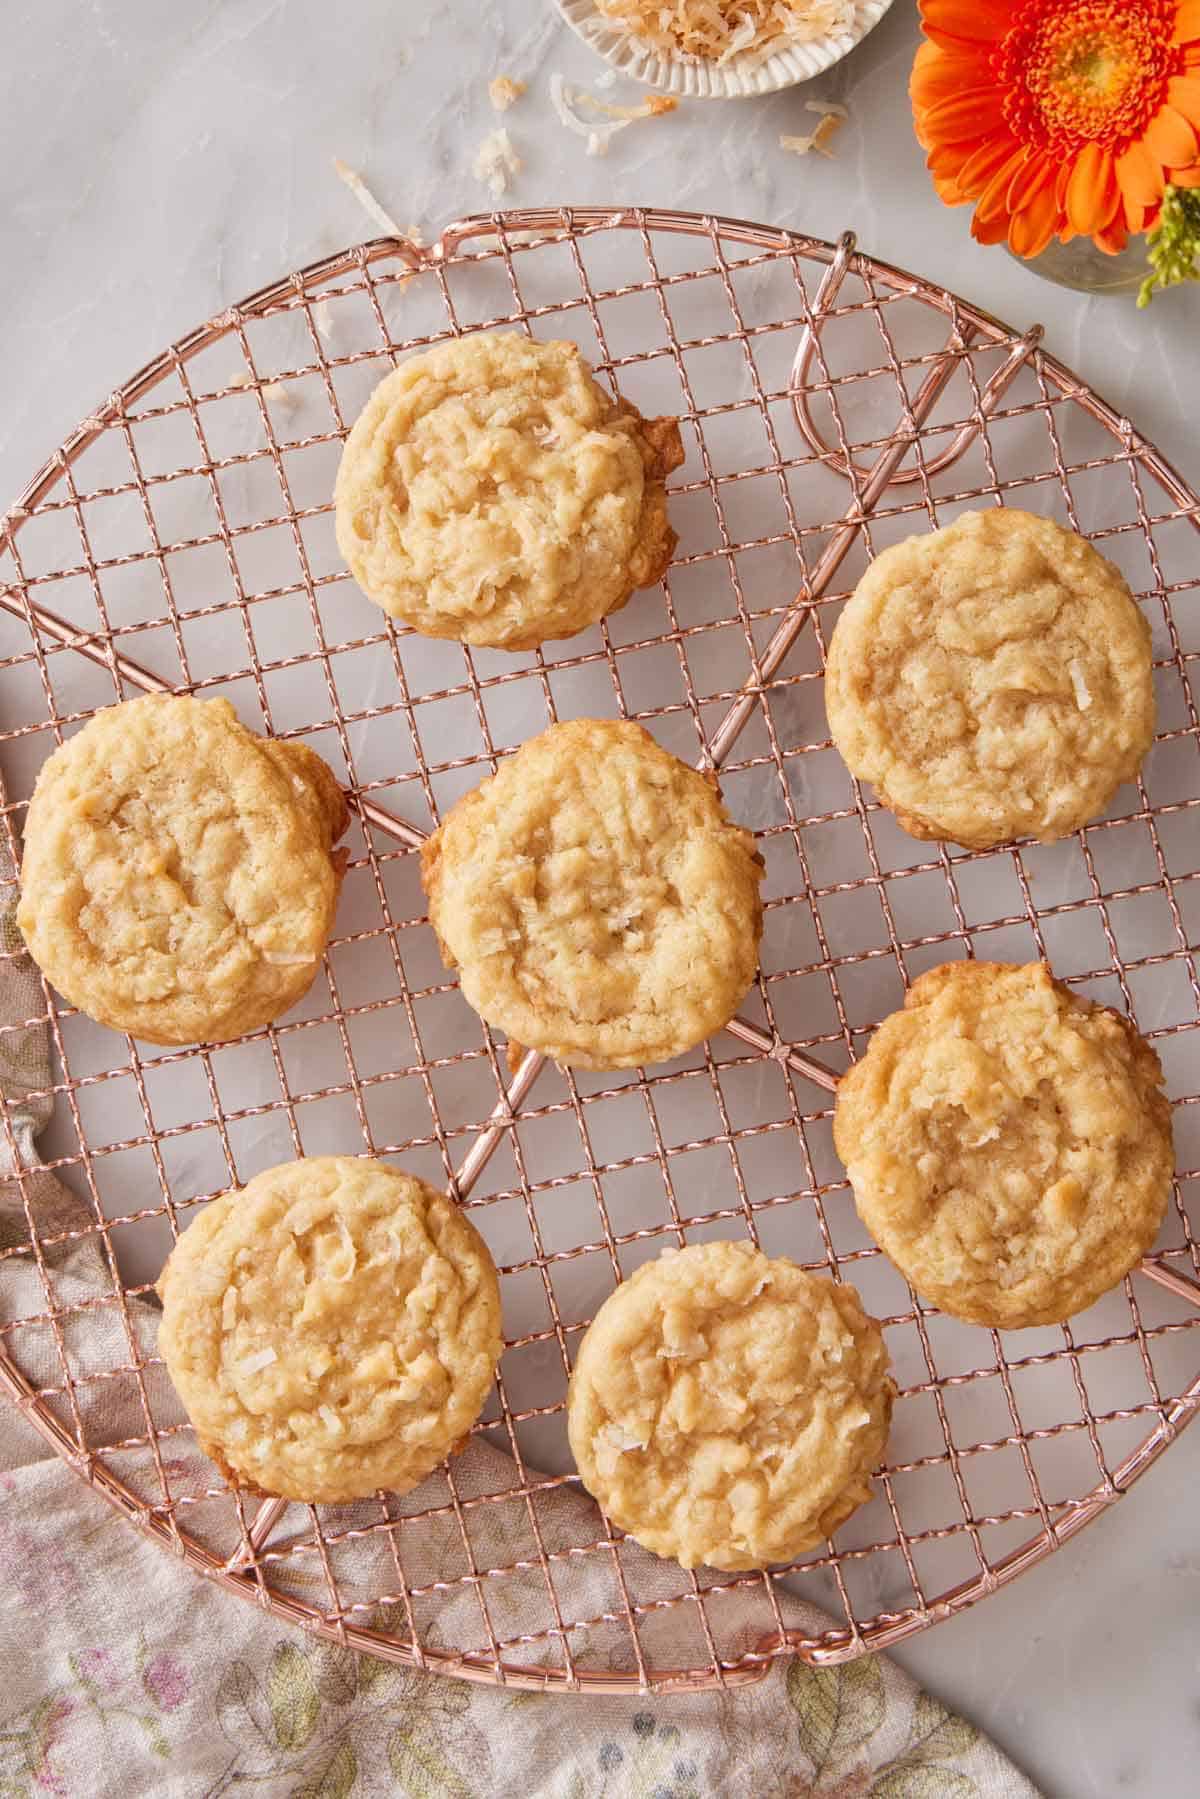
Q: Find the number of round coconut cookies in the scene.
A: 7